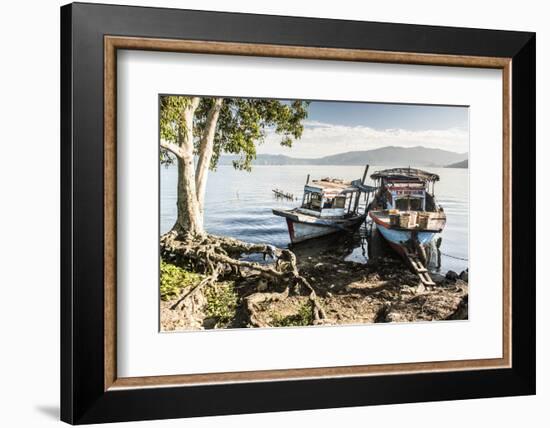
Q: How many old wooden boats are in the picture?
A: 2